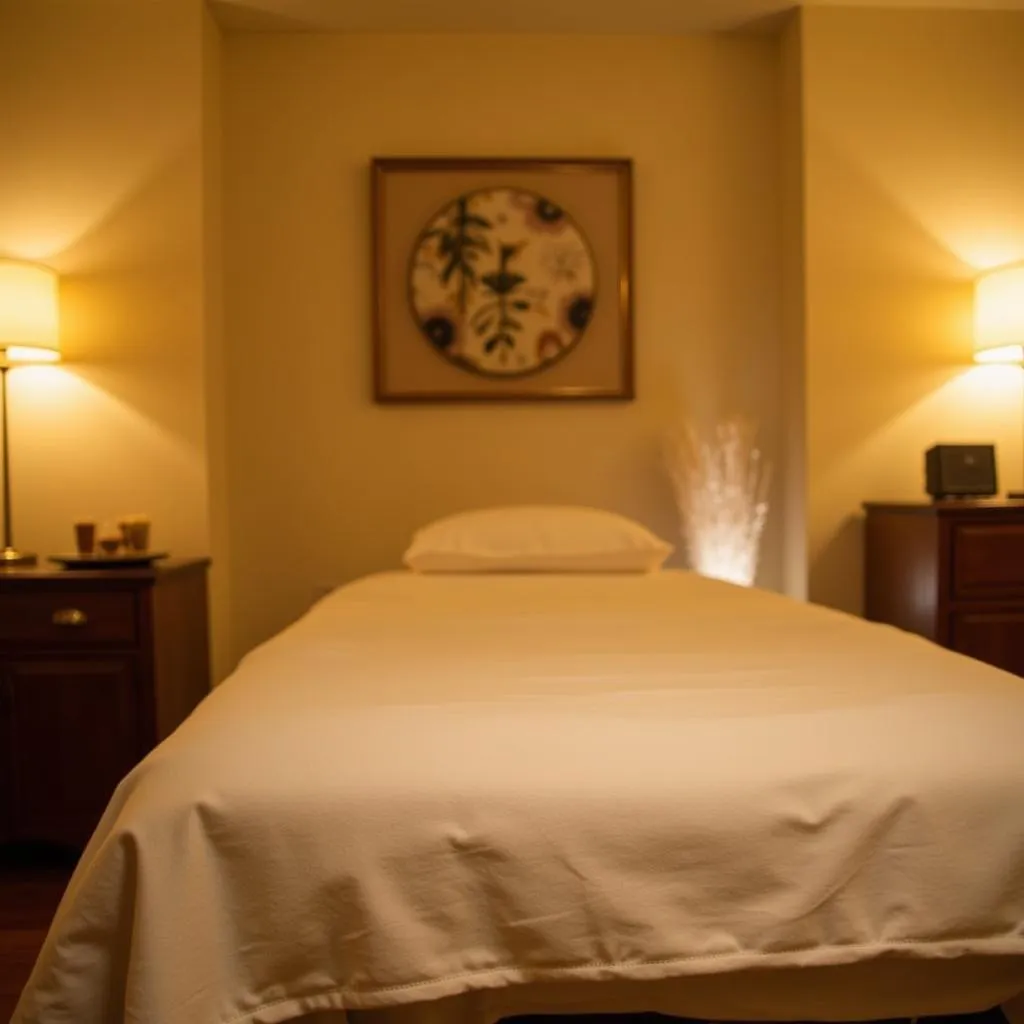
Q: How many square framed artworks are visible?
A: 1